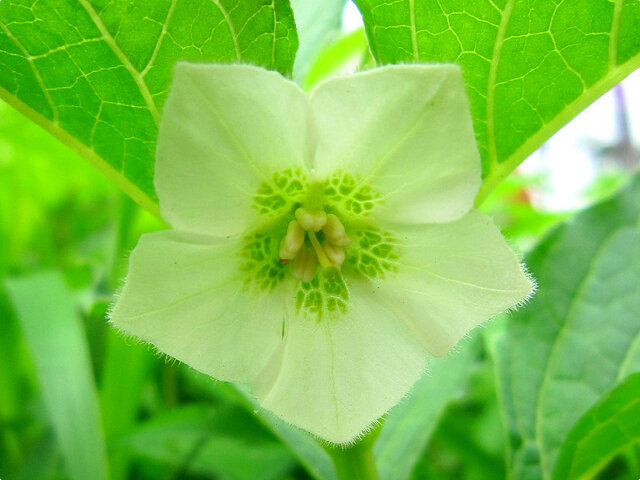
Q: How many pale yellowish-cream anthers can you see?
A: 5